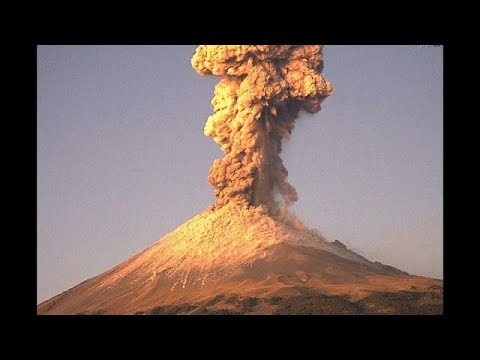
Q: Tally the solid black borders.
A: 4